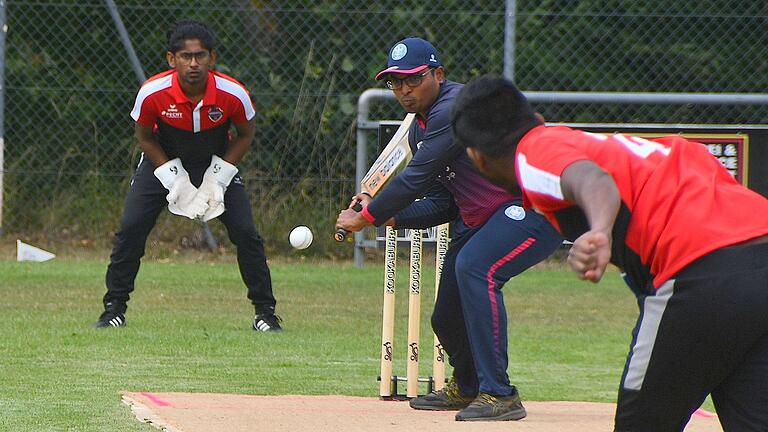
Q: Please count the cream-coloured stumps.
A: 3